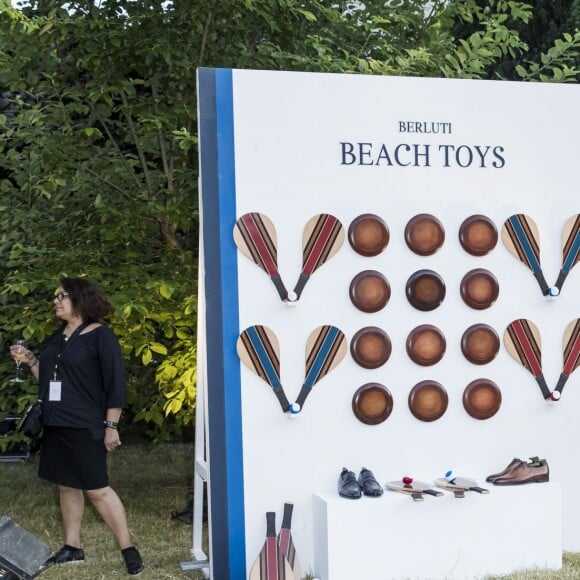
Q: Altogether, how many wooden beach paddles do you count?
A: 14